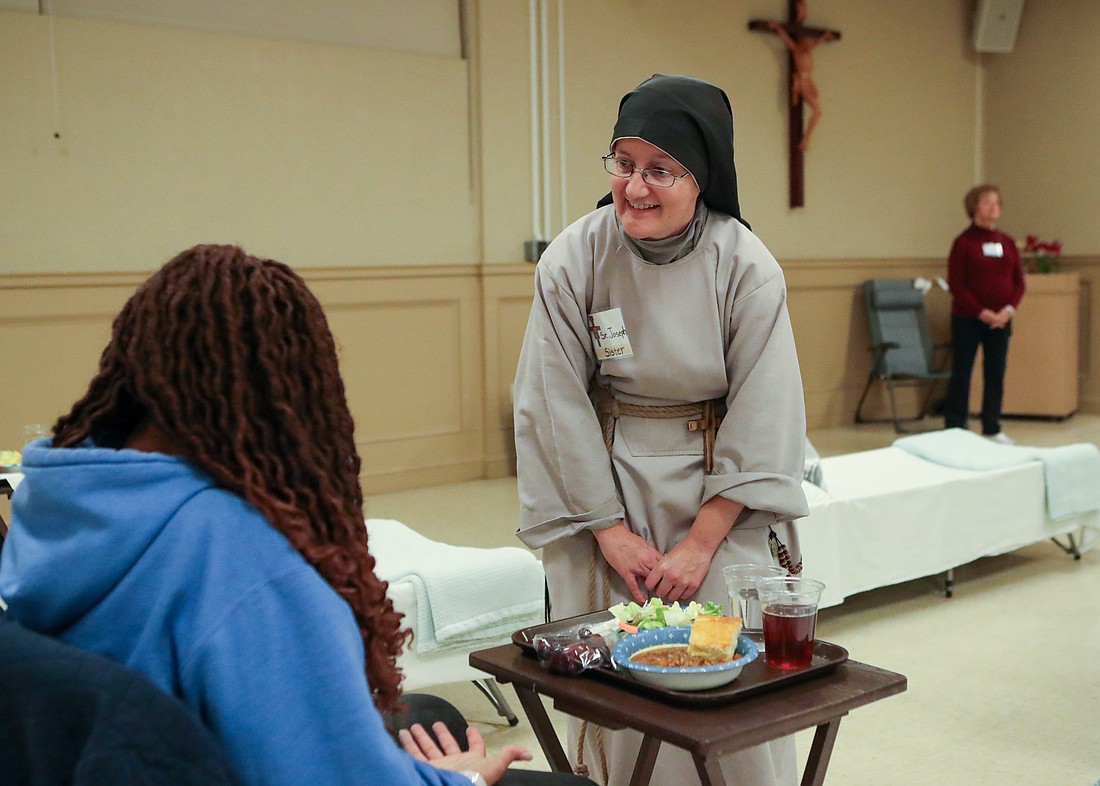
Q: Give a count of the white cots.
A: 2